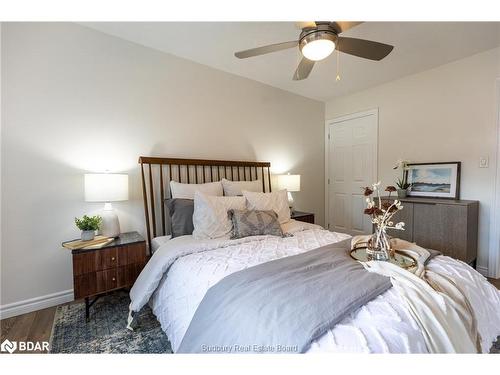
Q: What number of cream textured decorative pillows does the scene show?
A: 2